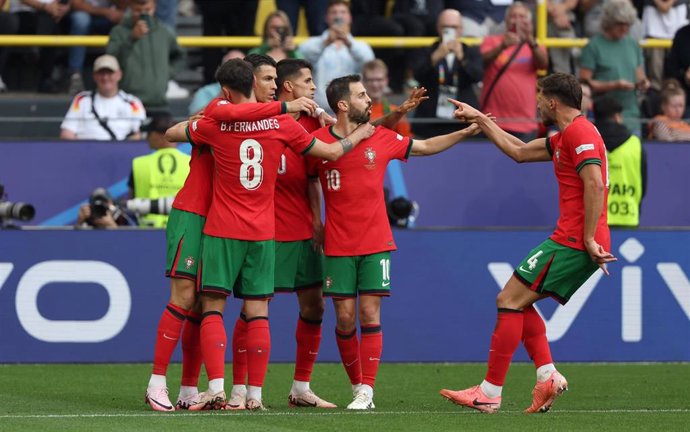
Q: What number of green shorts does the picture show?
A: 5